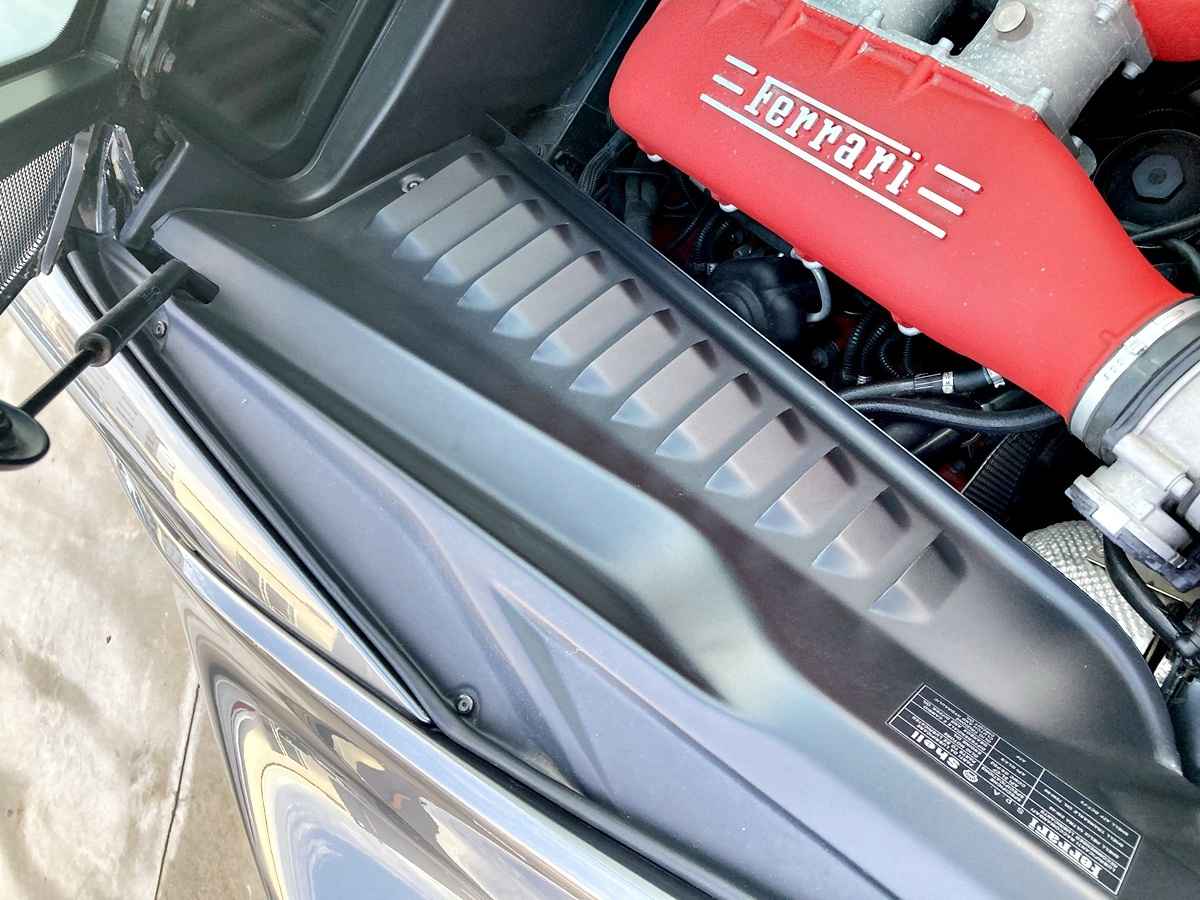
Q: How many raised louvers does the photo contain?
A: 13